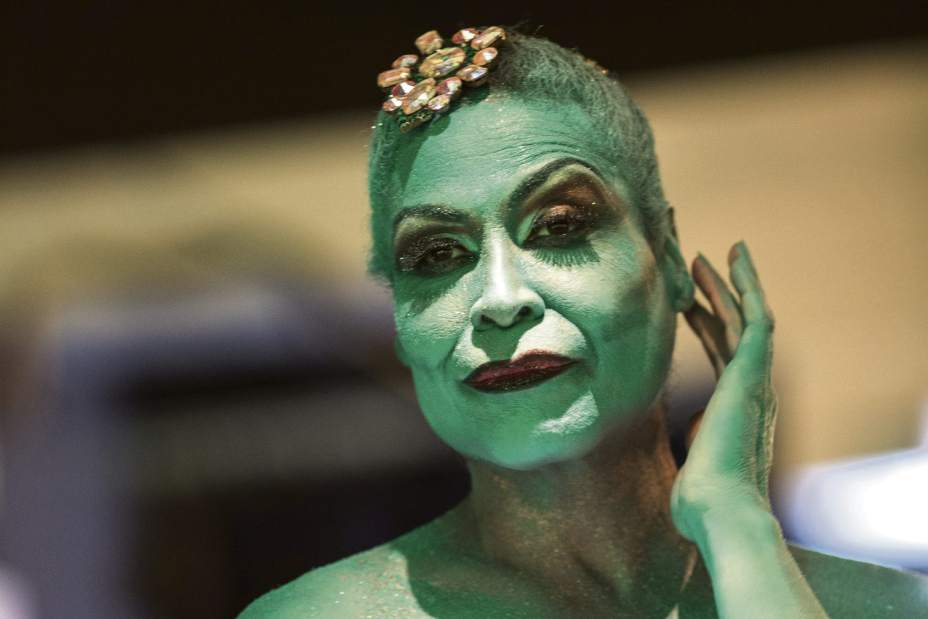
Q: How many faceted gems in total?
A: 13